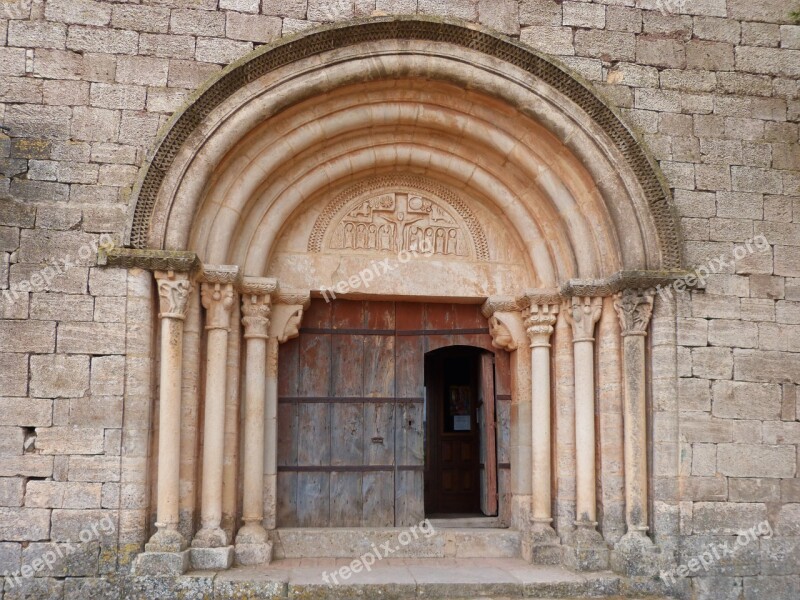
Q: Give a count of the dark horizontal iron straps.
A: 3